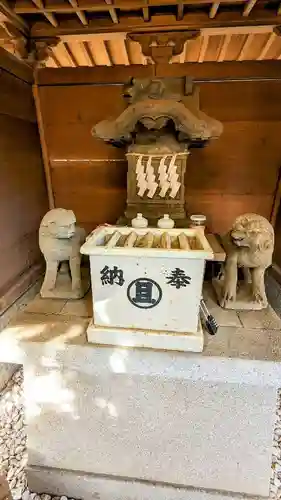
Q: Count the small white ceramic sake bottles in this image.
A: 2